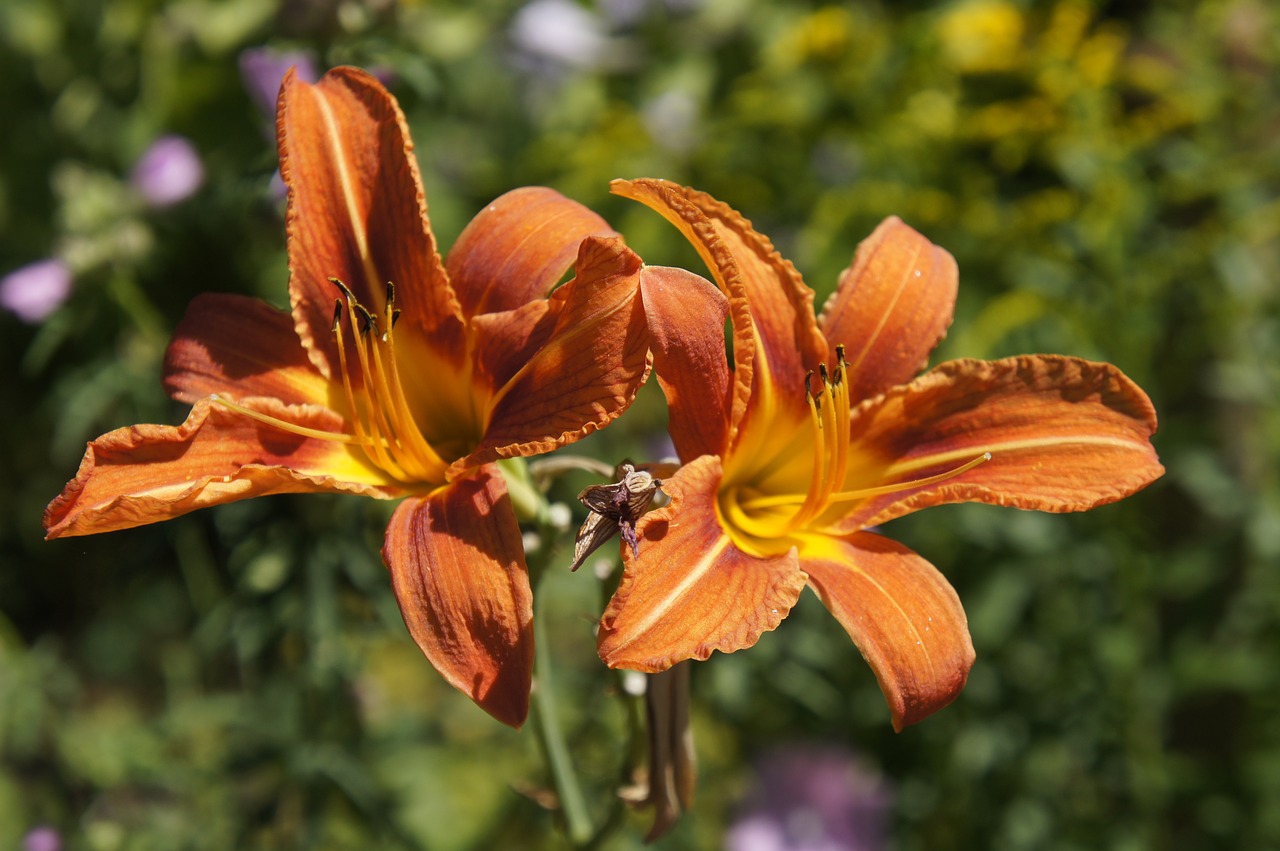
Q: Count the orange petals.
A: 12